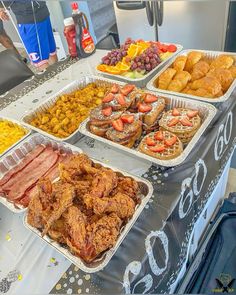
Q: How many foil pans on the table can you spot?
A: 7